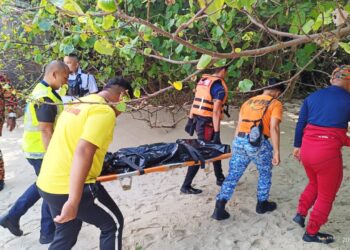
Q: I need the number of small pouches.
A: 1